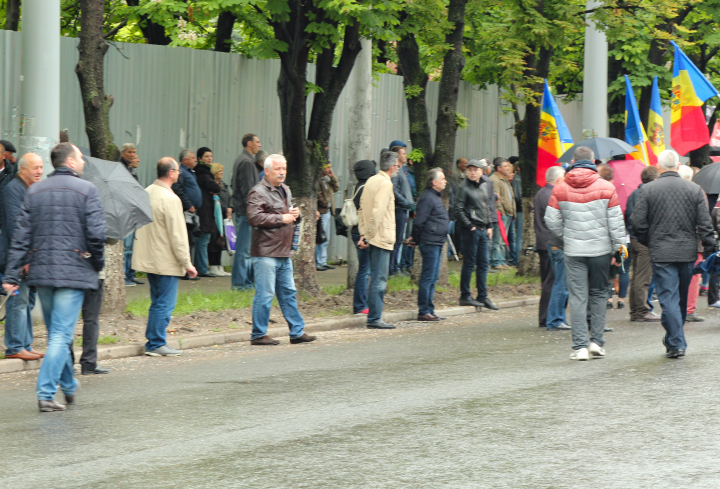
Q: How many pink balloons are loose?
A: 0